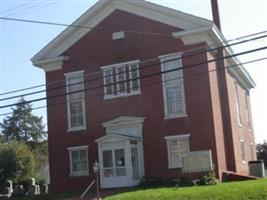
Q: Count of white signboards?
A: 1